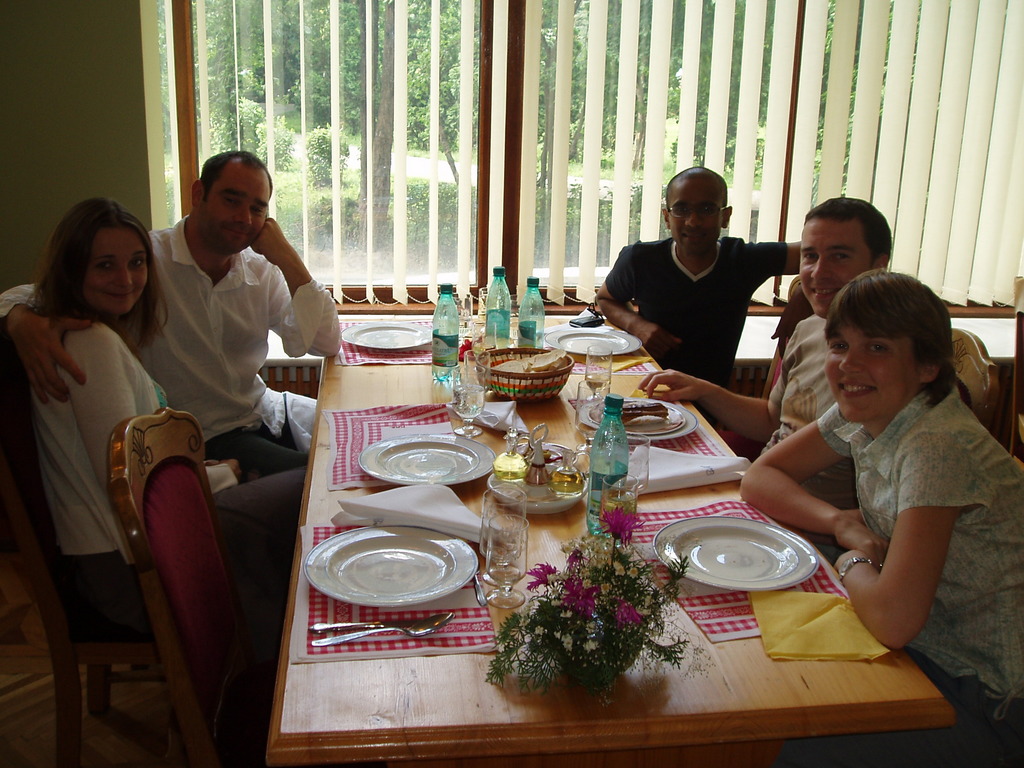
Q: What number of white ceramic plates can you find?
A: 6